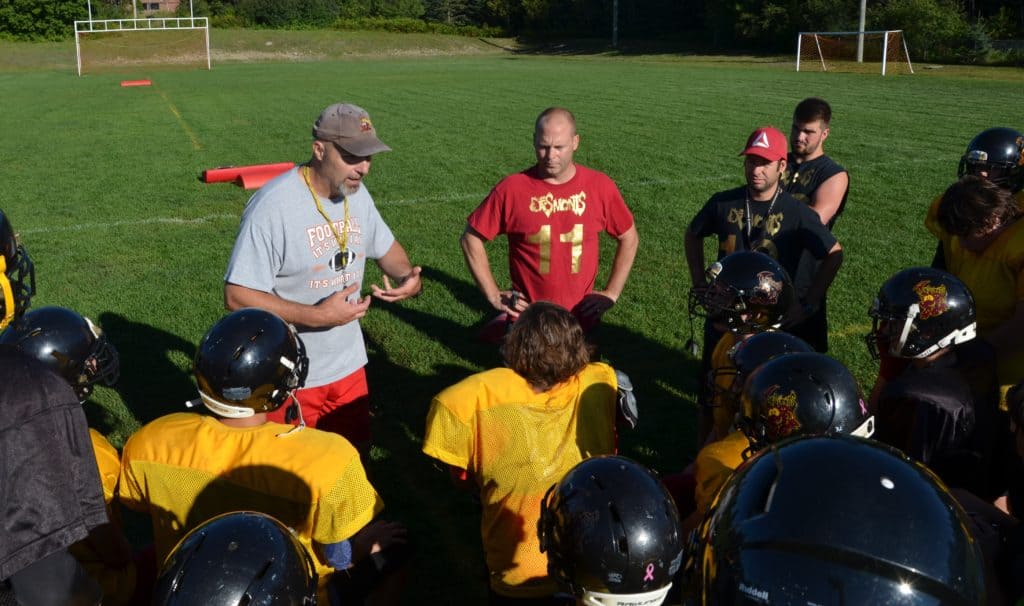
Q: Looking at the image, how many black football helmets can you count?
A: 11